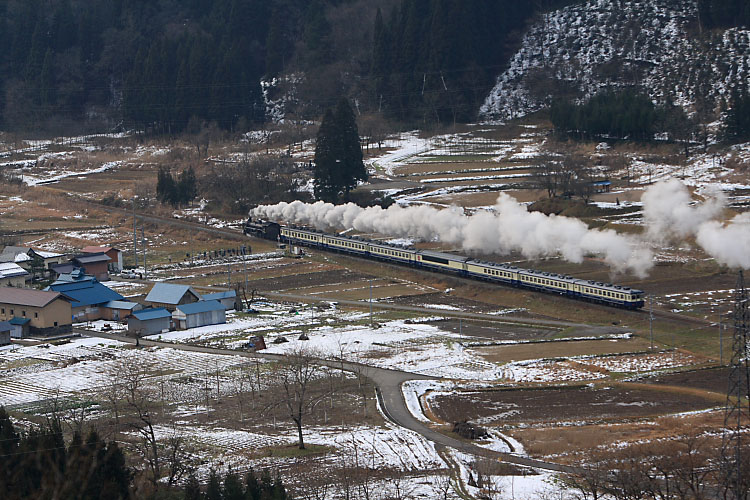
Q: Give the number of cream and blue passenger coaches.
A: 7